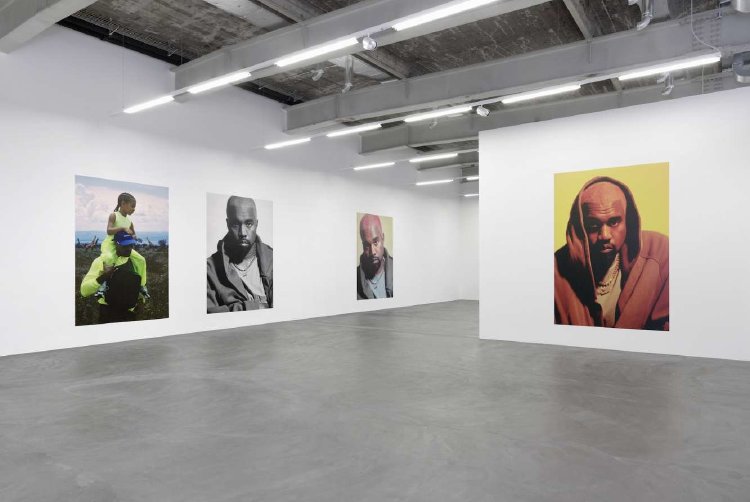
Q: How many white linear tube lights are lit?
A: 14